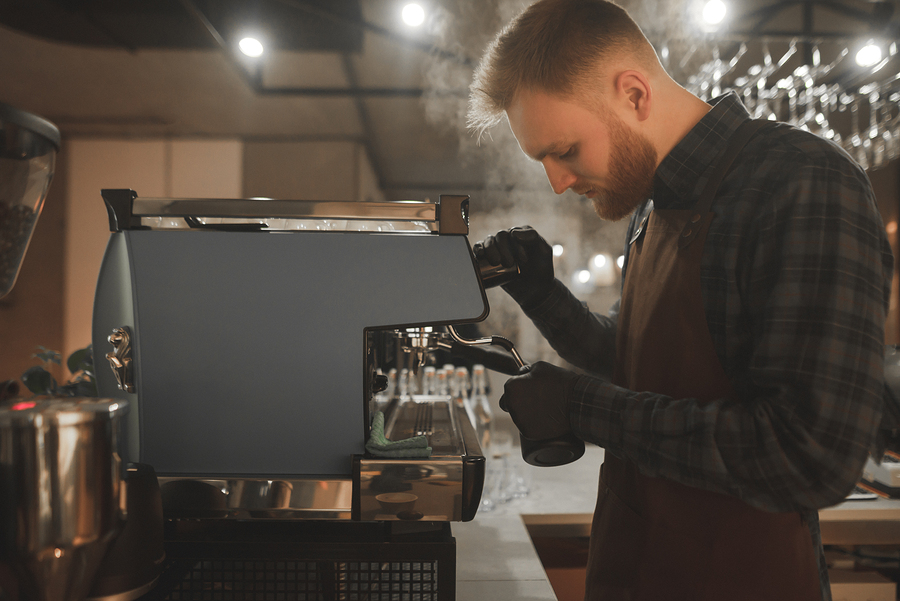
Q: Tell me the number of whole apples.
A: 0